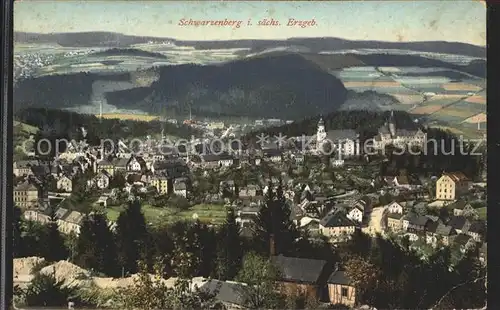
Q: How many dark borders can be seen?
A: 2